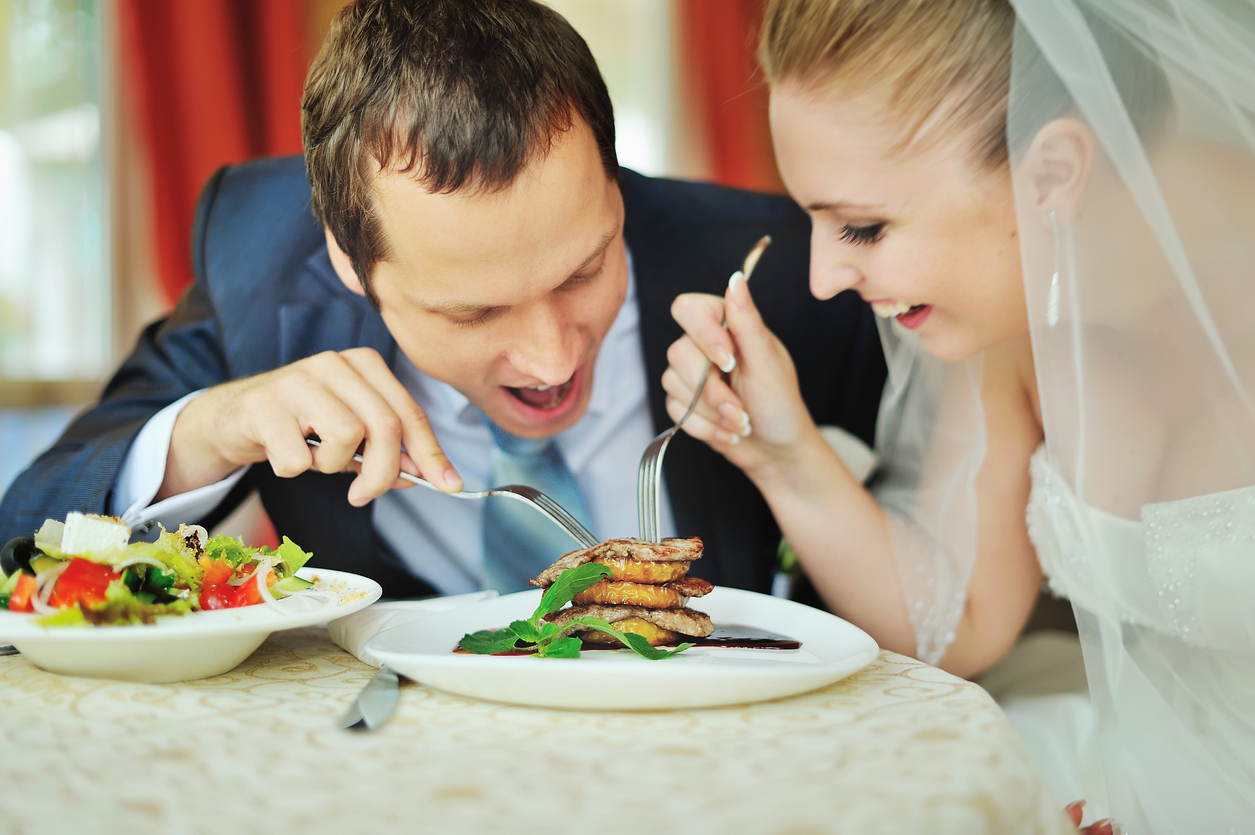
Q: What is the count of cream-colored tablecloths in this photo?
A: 1